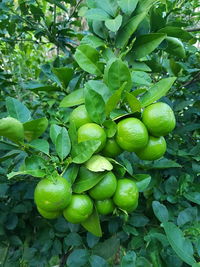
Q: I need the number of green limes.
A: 12